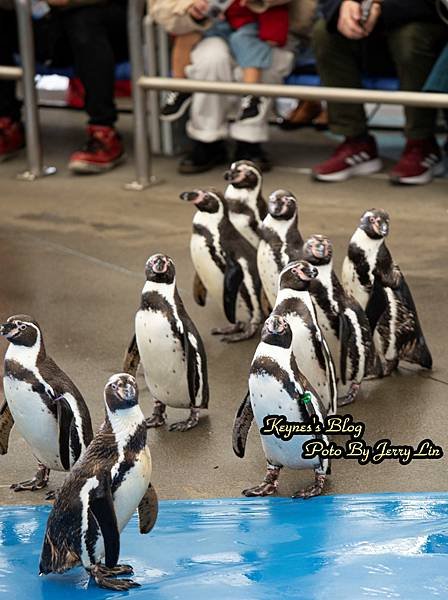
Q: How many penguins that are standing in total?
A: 10